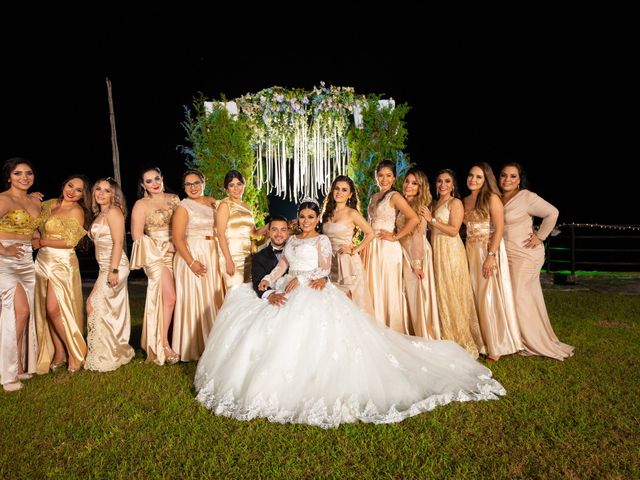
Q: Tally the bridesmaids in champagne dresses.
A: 12